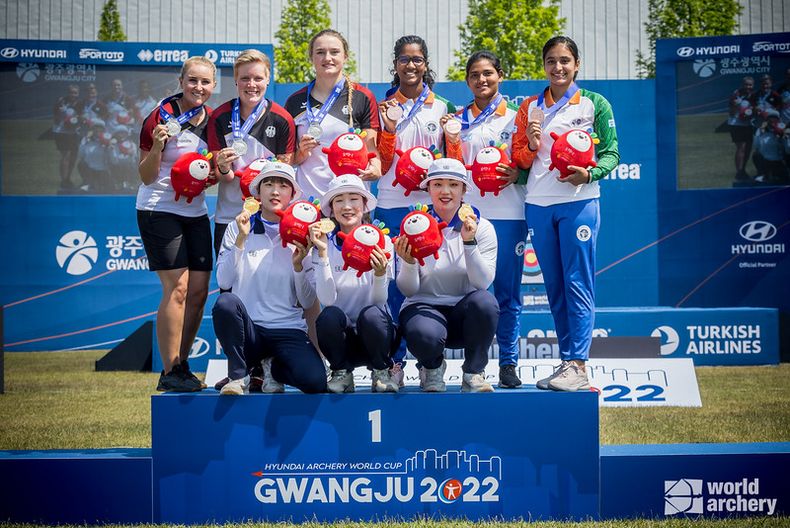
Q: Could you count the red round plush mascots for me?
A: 9